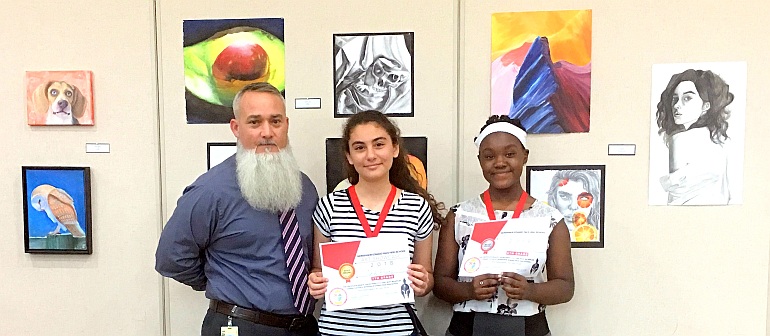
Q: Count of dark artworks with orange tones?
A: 1